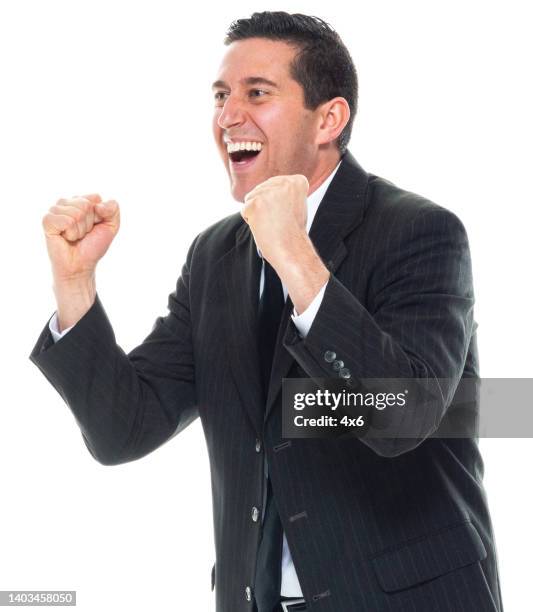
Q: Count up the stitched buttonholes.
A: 3